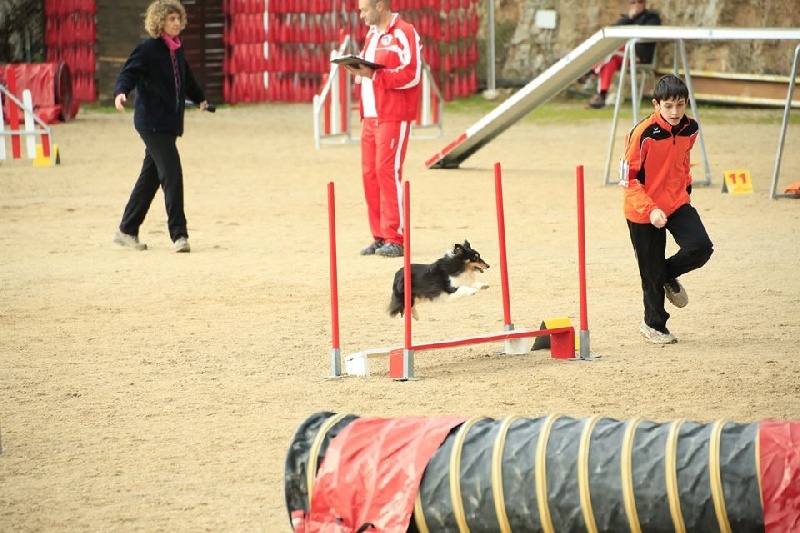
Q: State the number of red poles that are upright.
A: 4